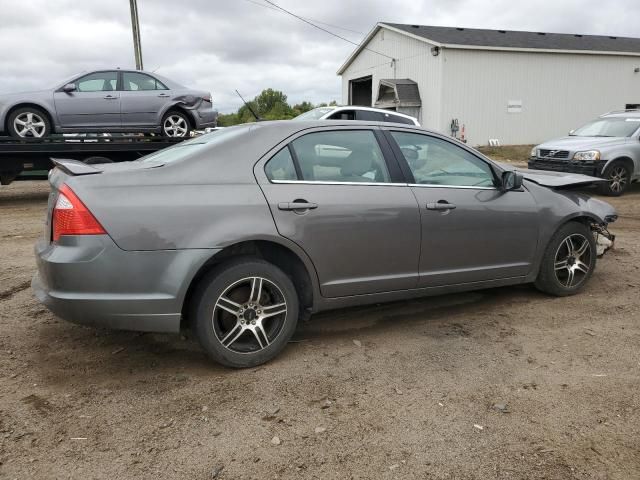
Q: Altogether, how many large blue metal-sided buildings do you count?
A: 0